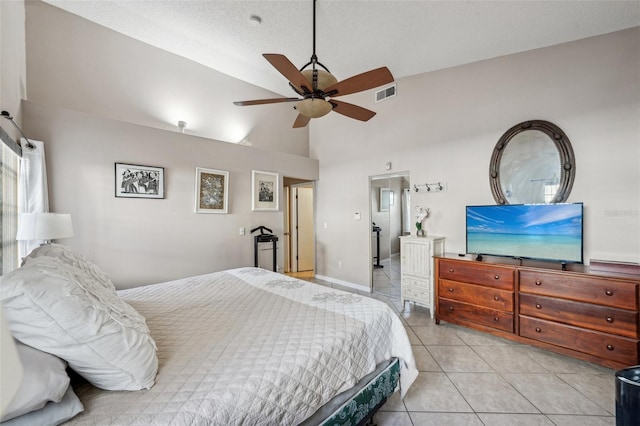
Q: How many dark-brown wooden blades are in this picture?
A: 5